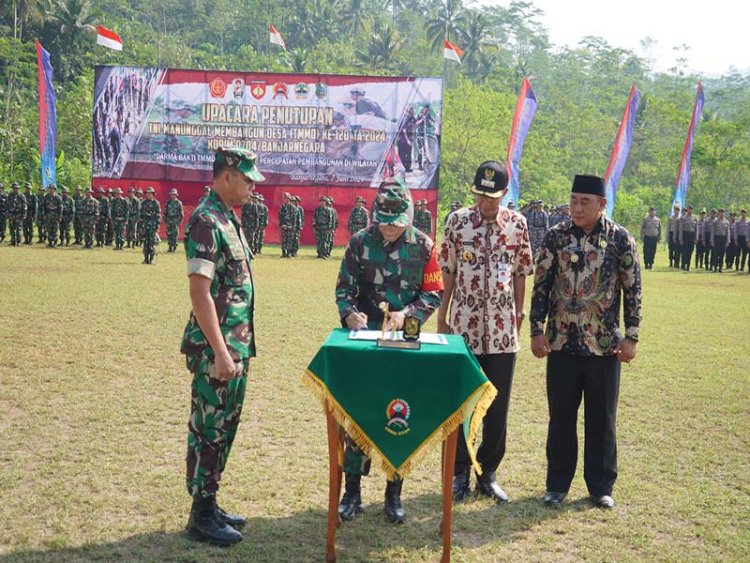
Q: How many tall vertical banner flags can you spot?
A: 4